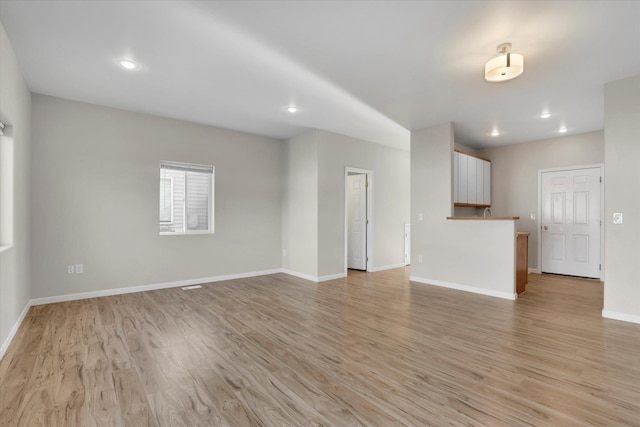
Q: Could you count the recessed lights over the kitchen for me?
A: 3